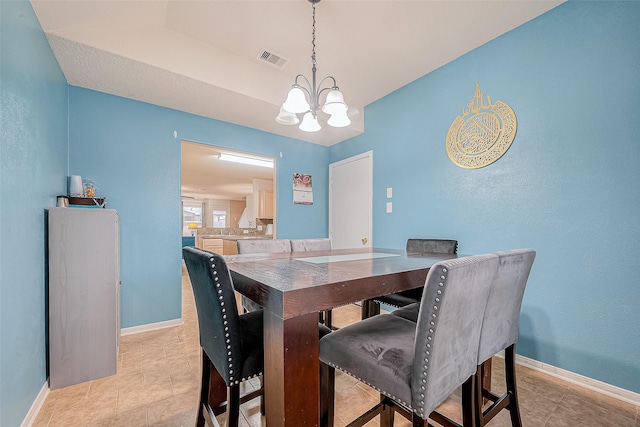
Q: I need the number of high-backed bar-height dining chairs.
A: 6